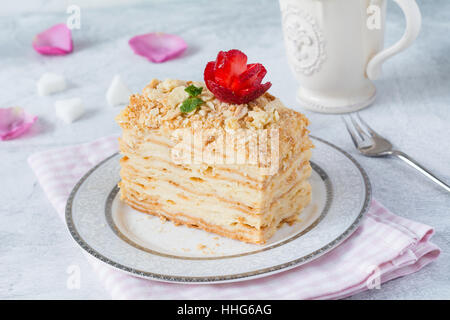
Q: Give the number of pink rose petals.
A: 3